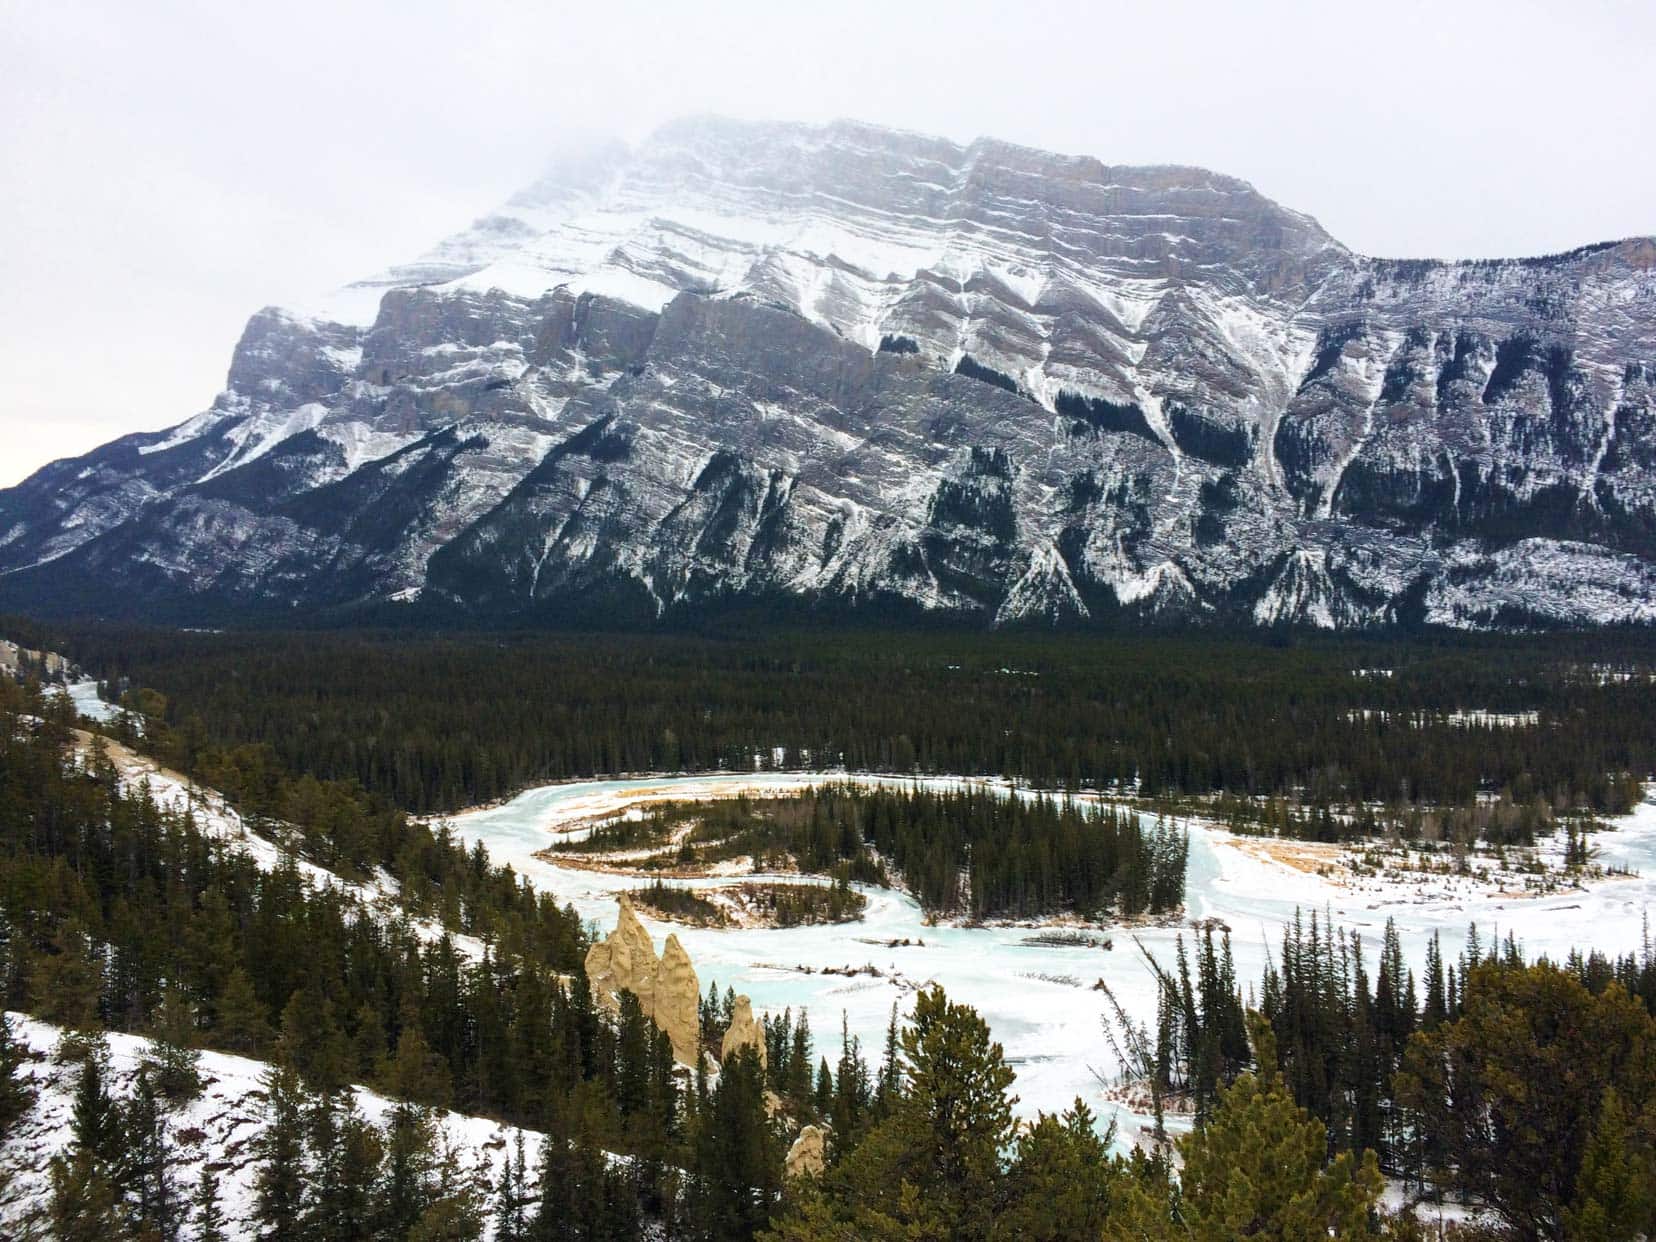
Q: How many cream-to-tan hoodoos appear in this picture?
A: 4